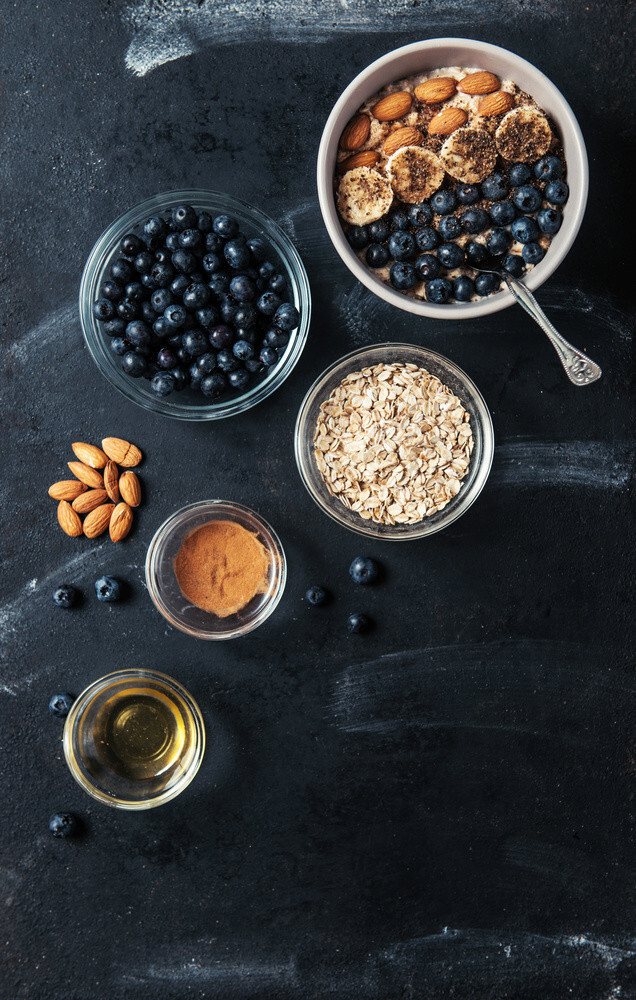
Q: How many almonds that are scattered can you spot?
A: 10